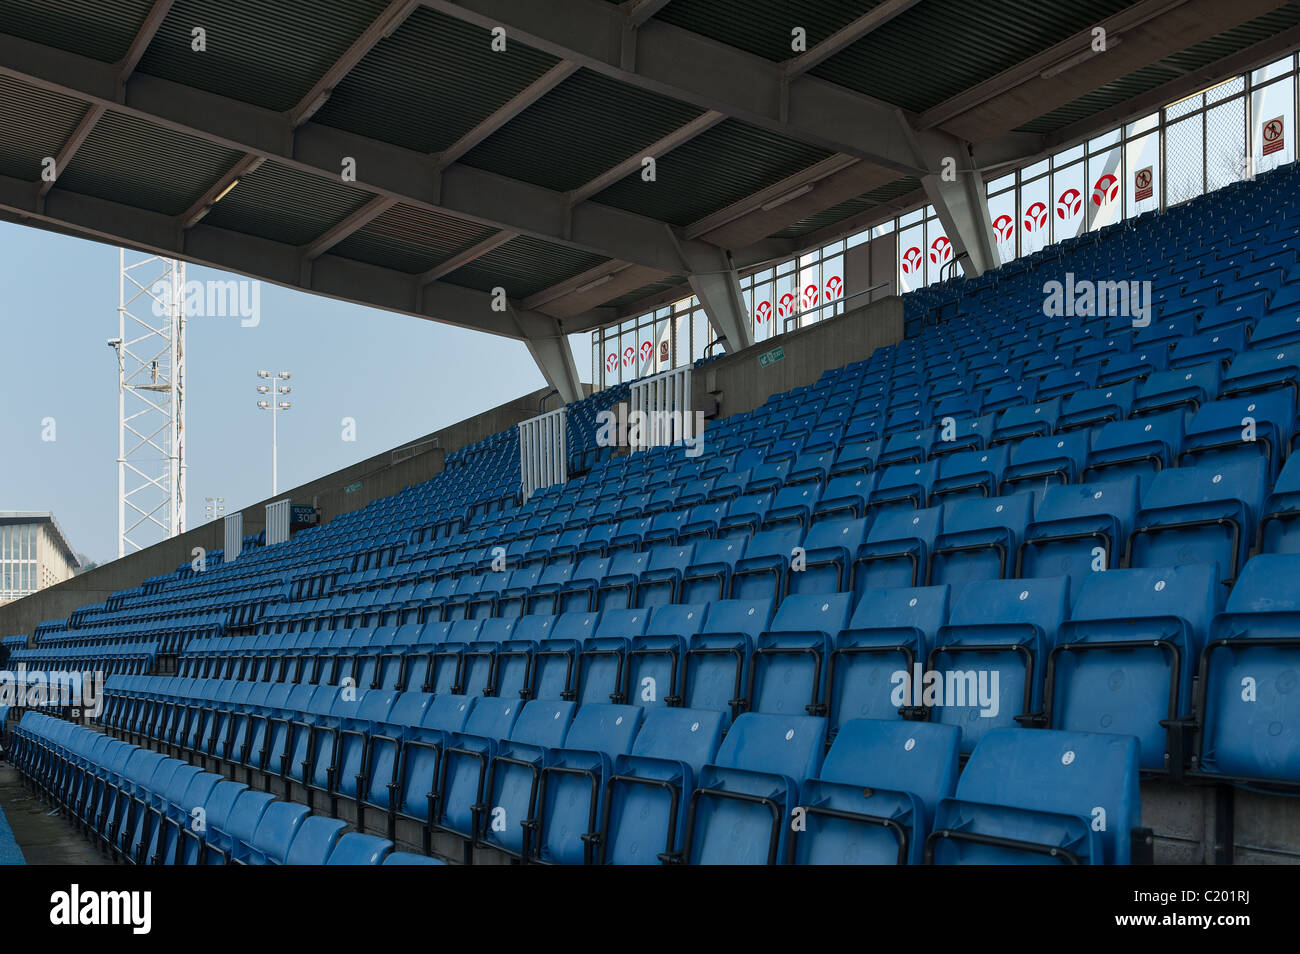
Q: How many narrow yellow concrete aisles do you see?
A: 0